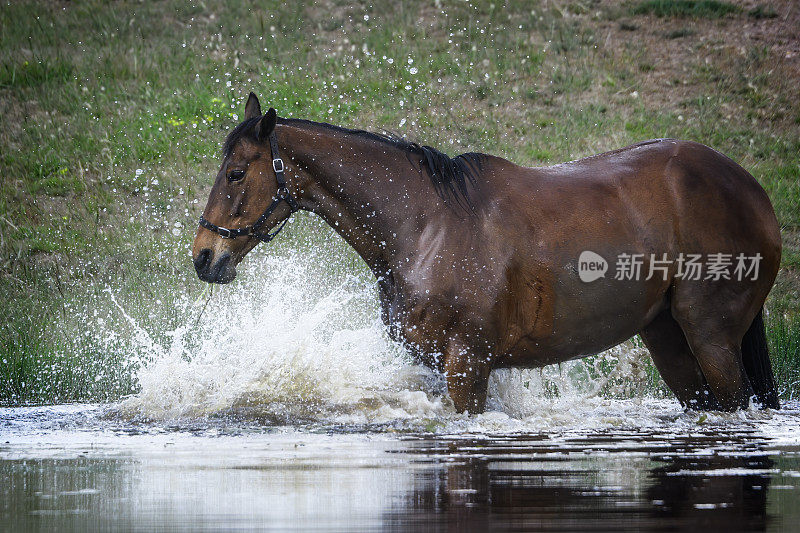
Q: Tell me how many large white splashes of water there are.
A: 1